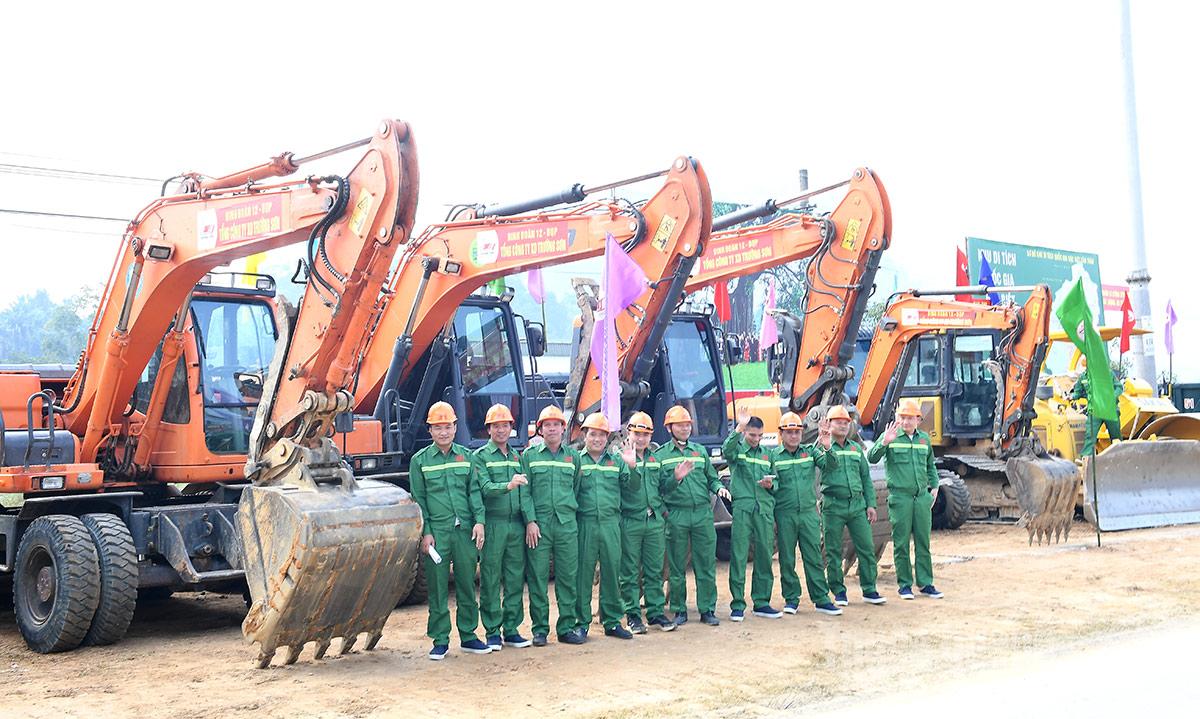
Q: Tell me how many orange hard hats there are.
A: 9